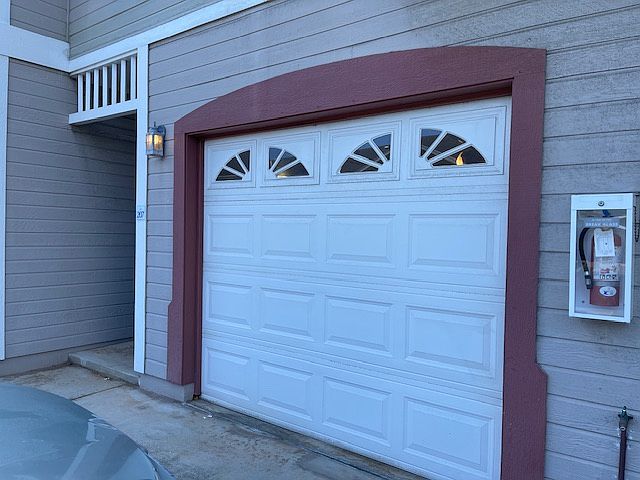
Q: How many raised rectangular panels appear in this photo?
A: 12